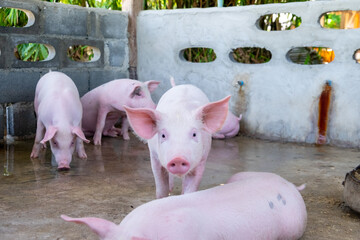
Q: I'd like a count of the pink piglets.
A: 5